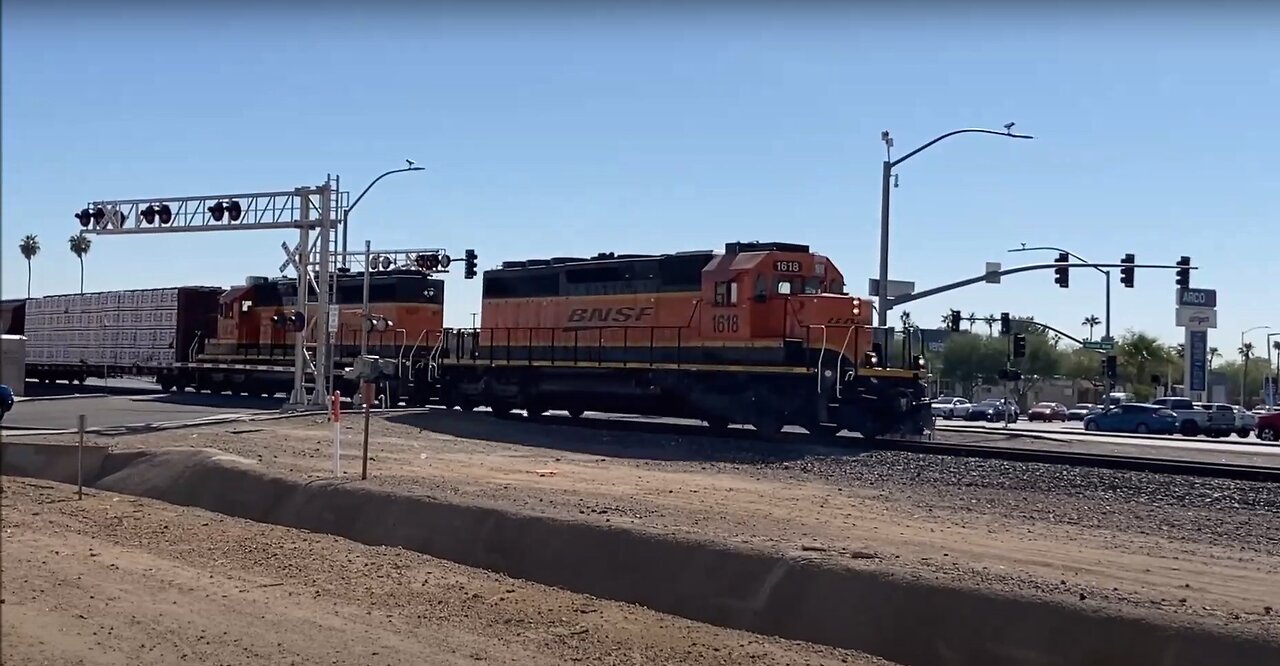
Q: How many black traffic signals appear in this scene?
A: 8